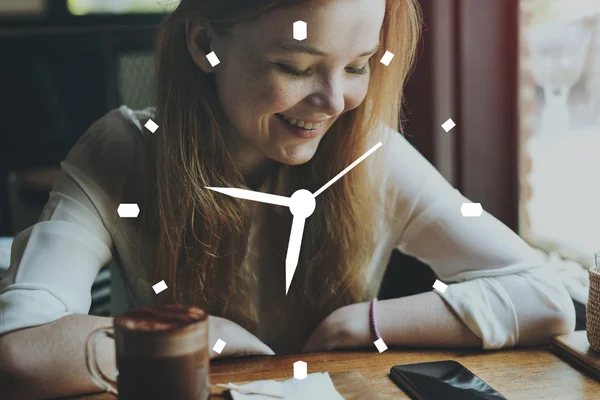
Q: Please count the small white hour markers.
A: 12